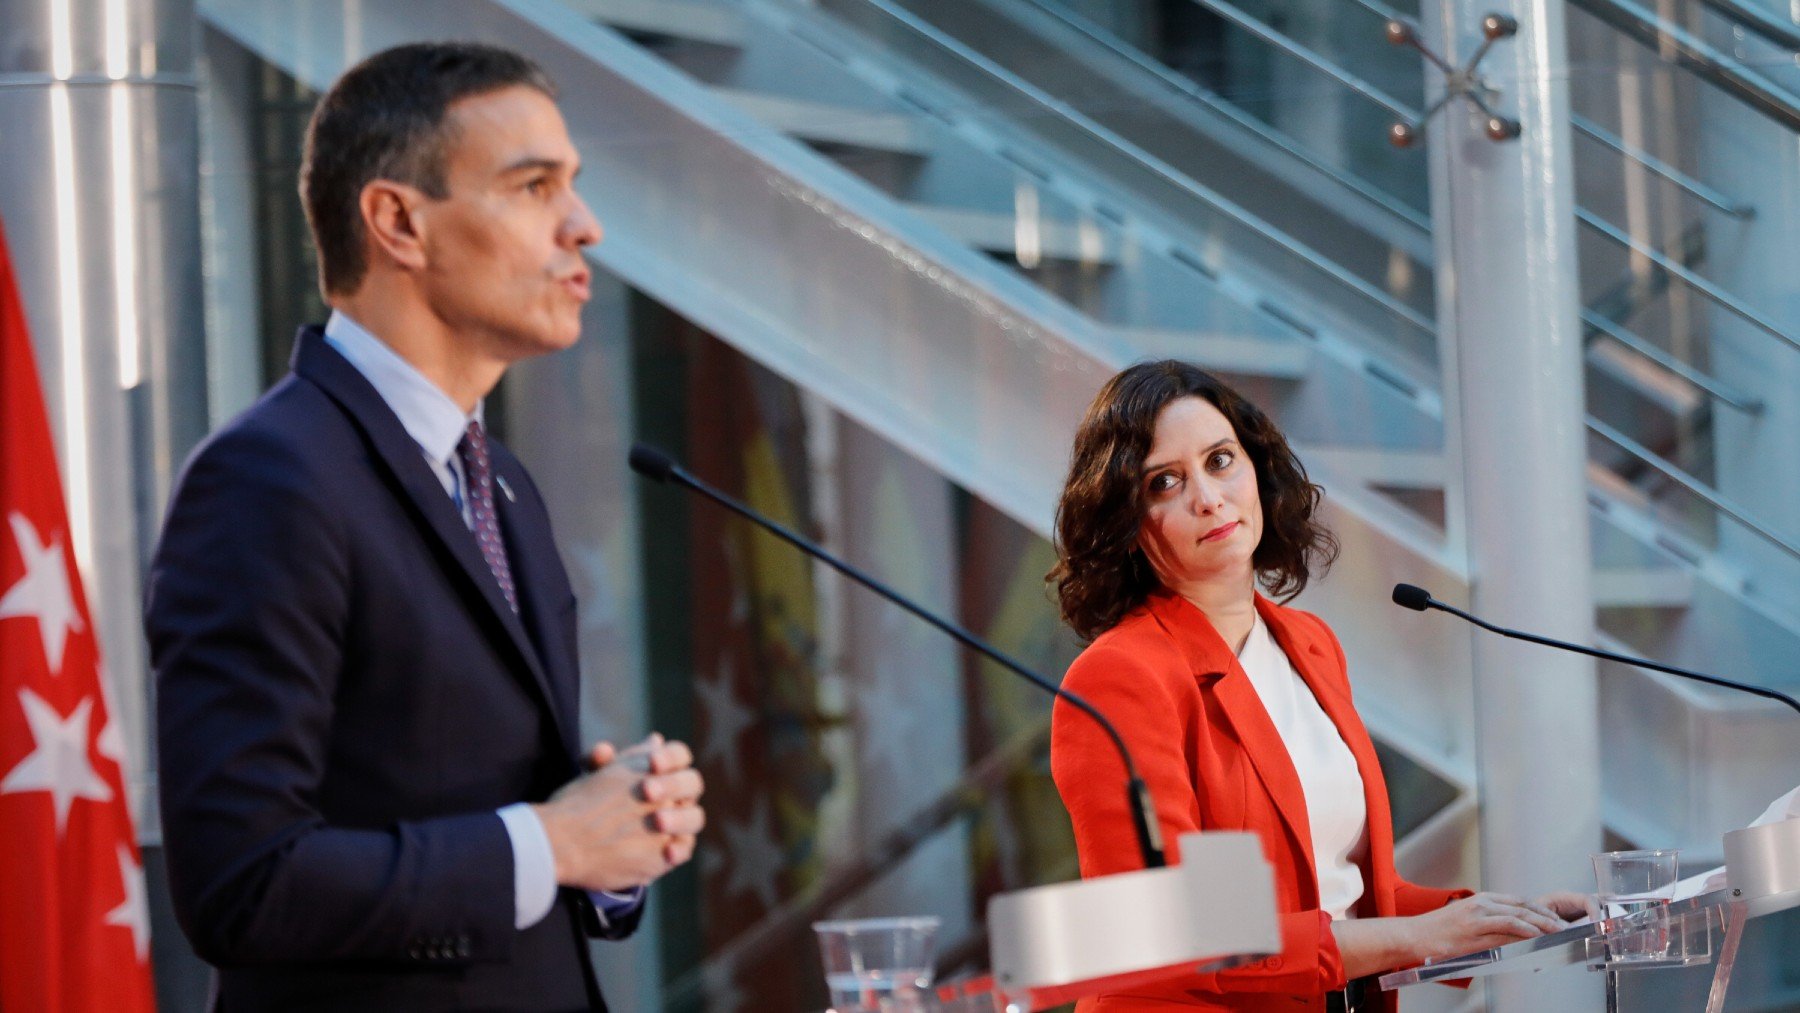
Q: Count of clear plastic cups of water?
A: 2